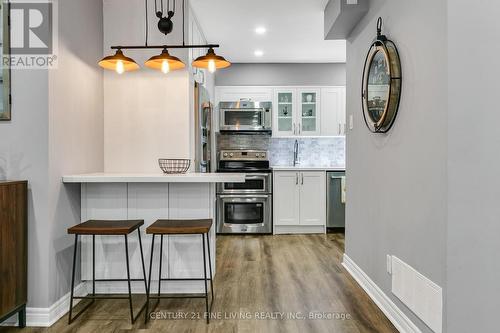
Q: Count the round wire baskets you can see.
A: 1